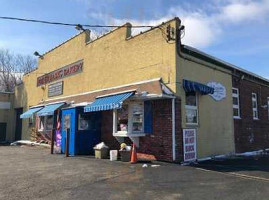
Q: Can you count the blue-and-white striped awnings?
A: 4